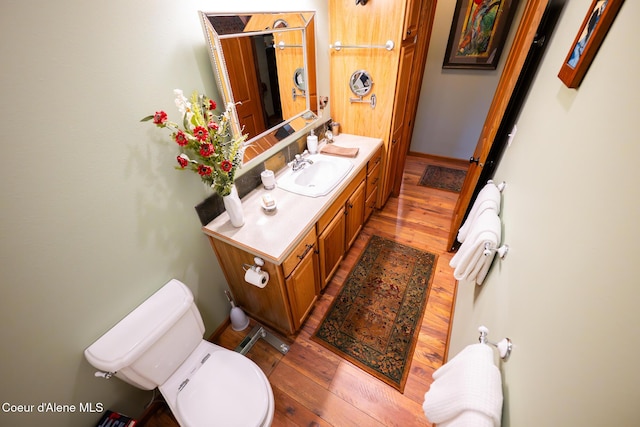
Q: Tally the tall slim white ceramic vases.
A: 1